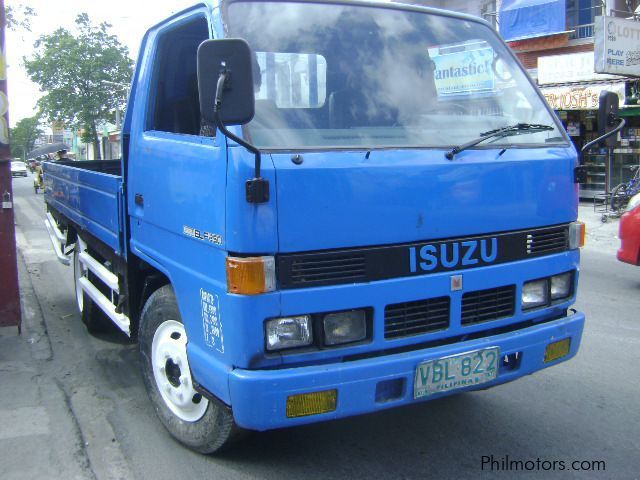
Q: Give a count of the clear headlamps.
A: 4